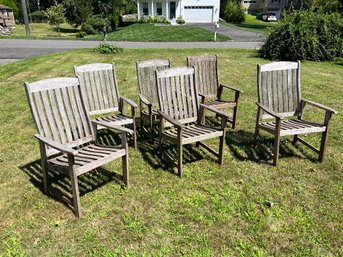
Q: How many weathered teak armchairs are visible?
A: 6